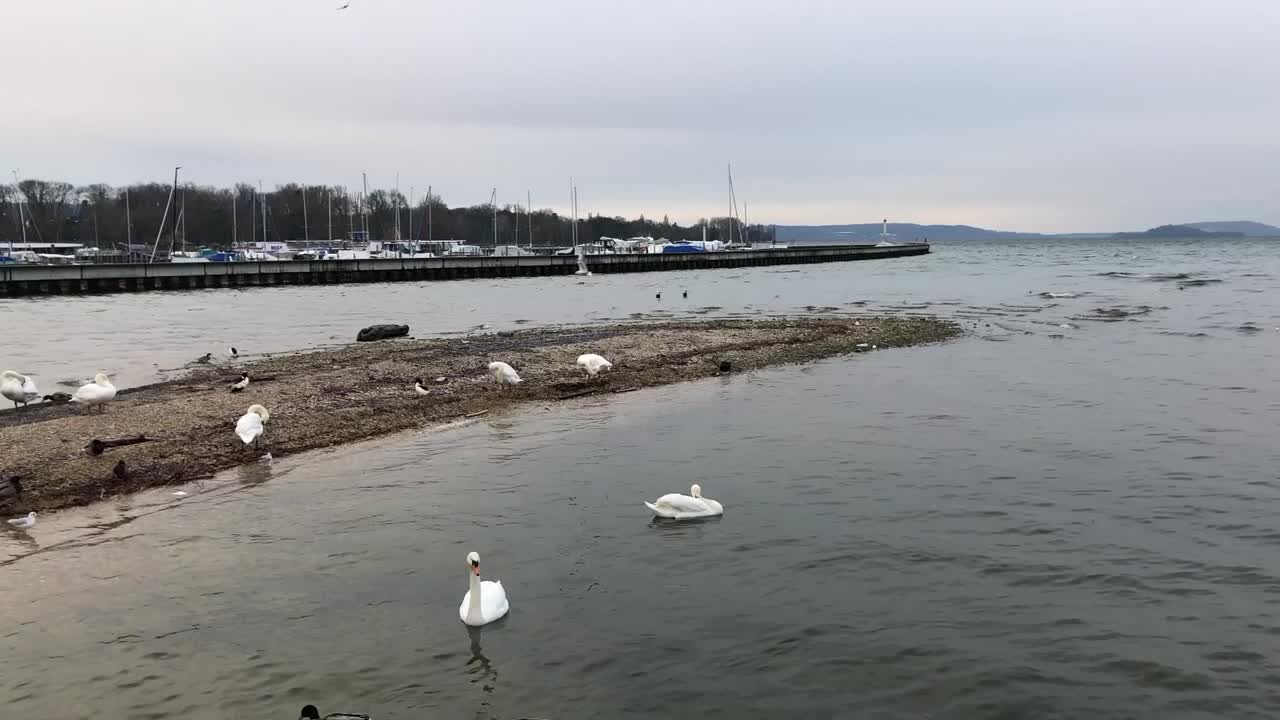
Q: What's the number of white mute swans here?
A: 7